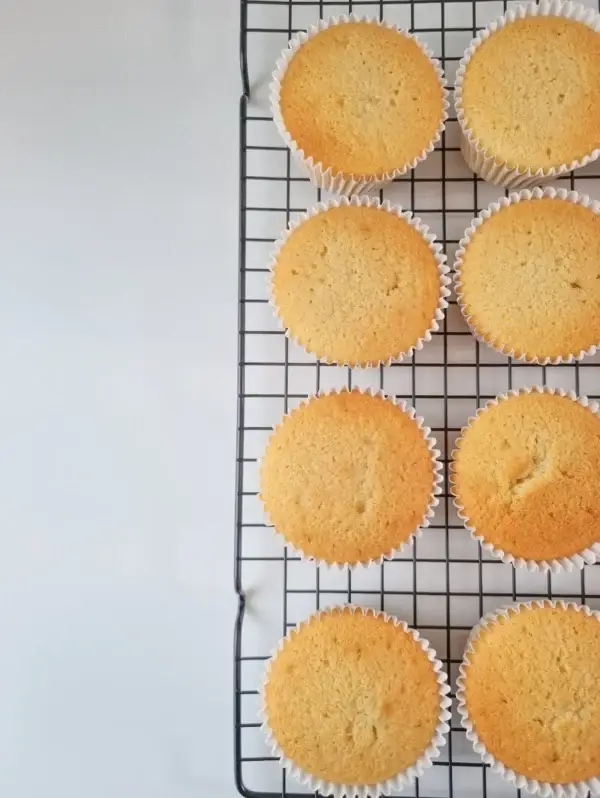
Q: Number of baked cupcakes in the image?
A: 8